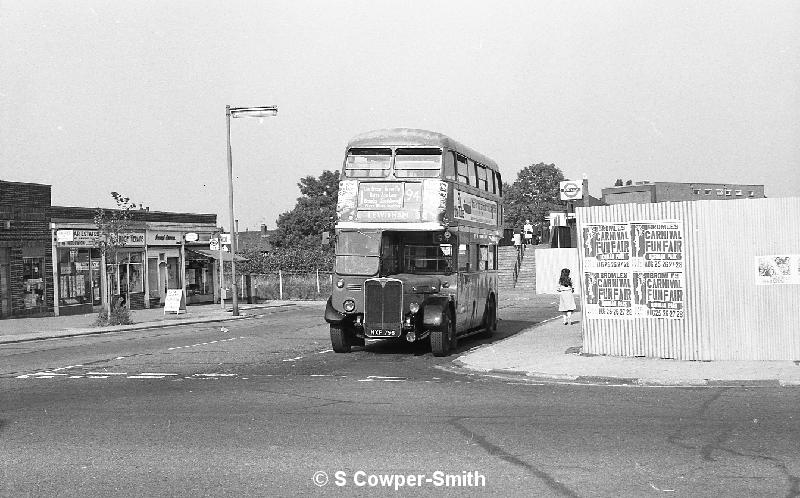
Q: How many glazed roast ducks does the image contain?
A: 0